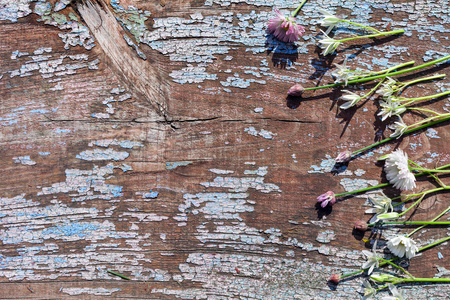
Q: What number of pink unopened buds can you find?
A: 5